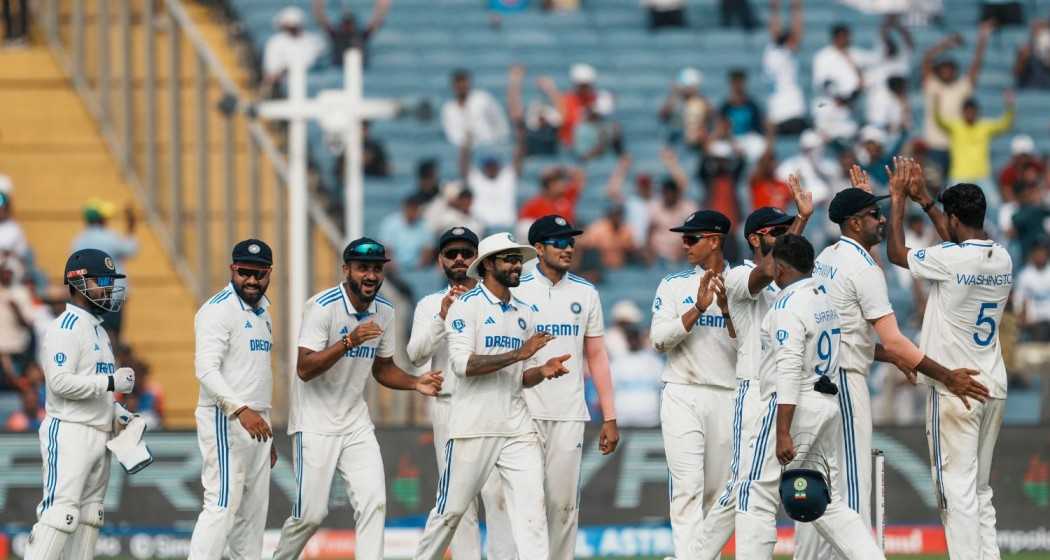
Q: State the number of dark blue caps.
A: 7